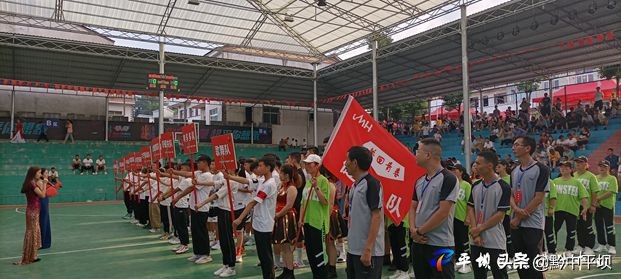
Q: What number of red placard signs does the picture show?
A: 10